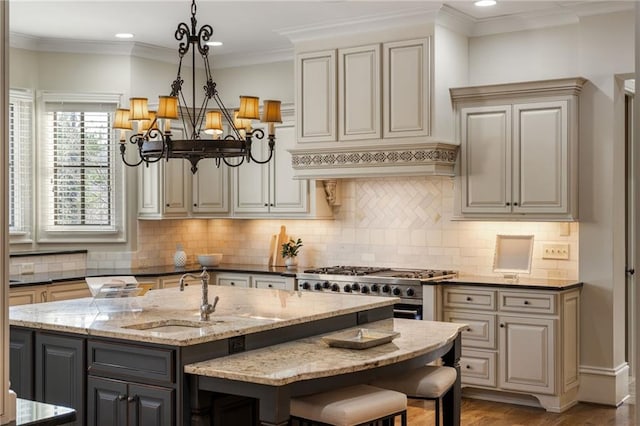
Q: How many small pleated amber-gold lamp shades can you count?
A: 8